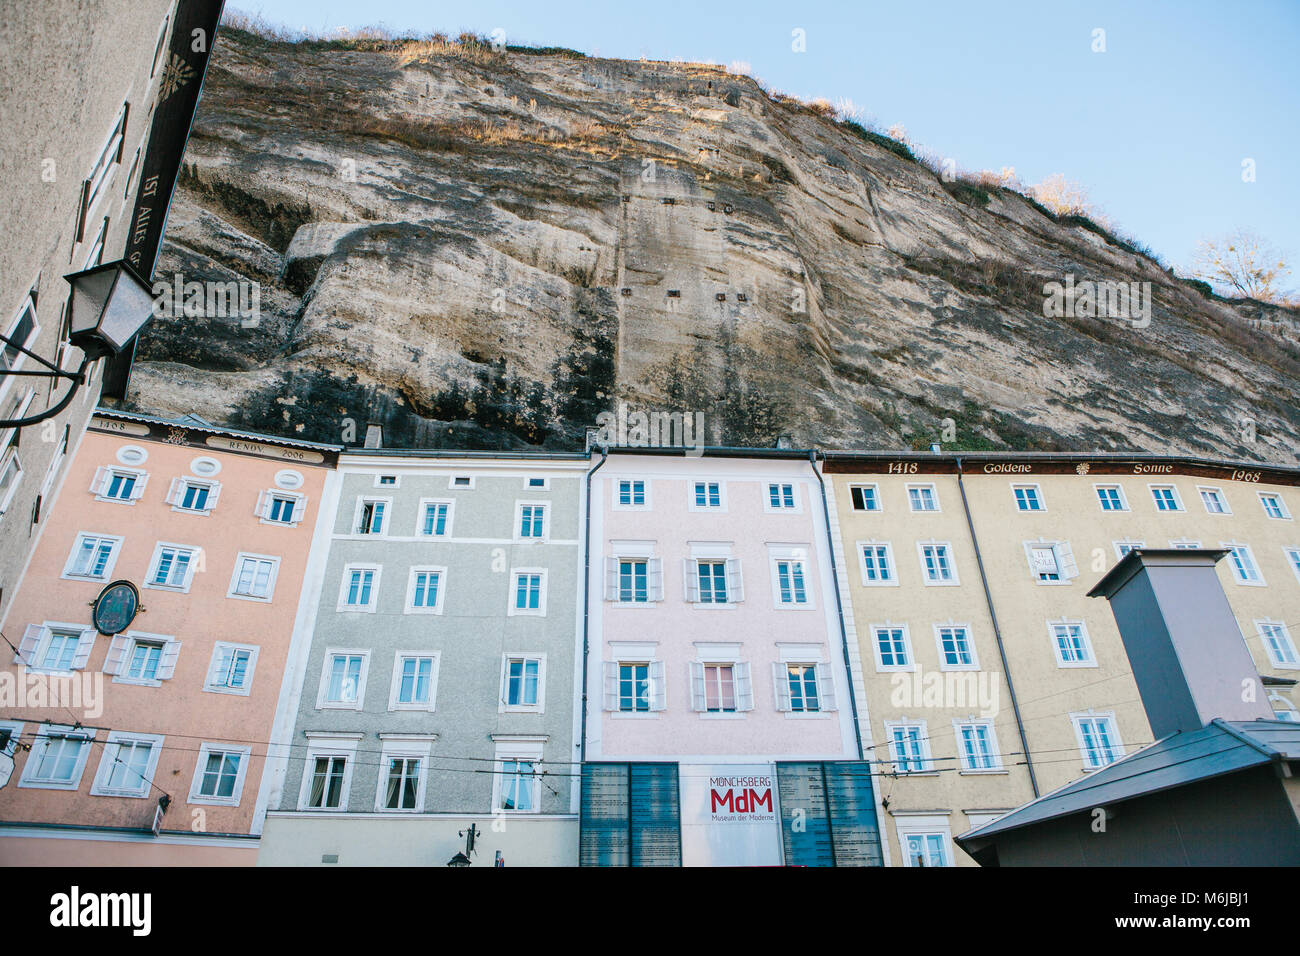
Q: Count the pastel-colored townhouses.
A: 4